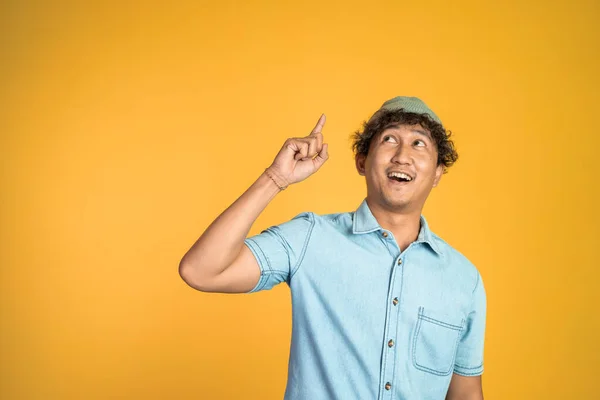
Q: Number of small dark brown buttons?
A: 5